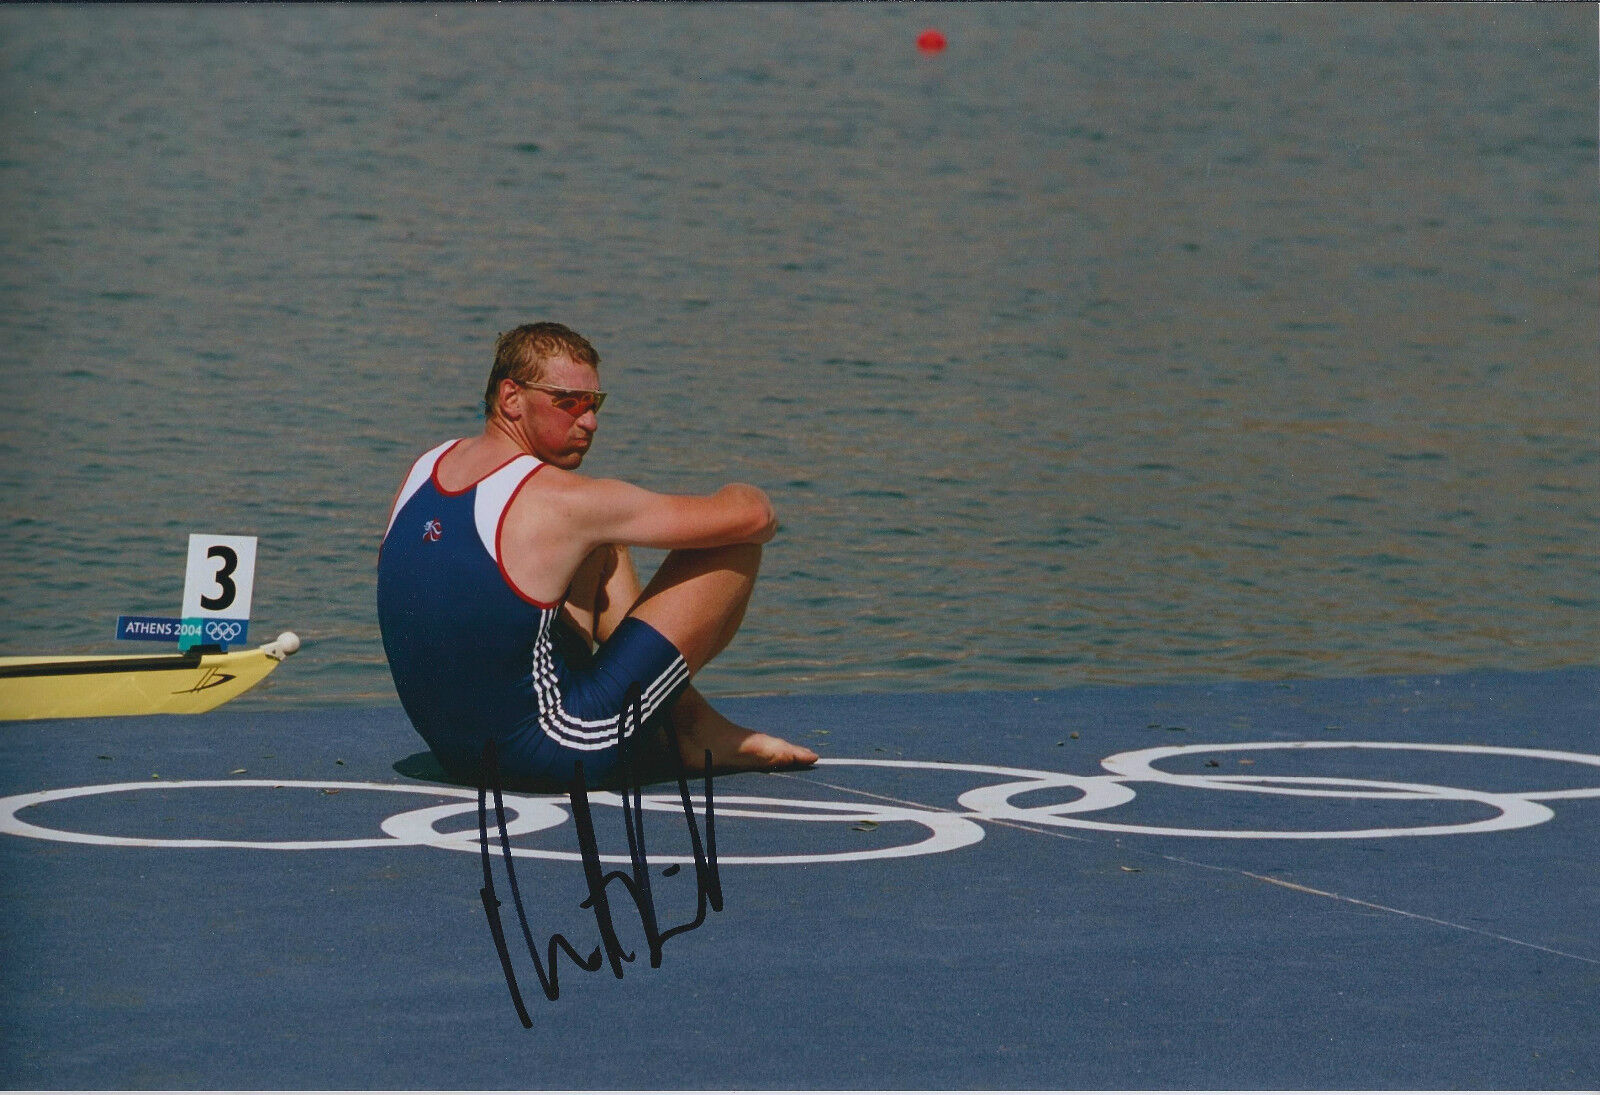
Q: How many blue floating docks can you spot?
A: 1